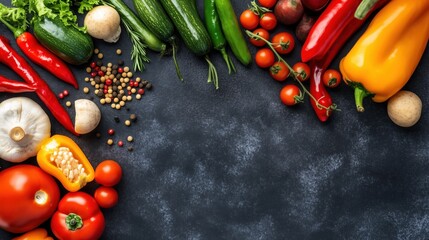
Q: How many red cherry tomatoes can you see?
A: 12